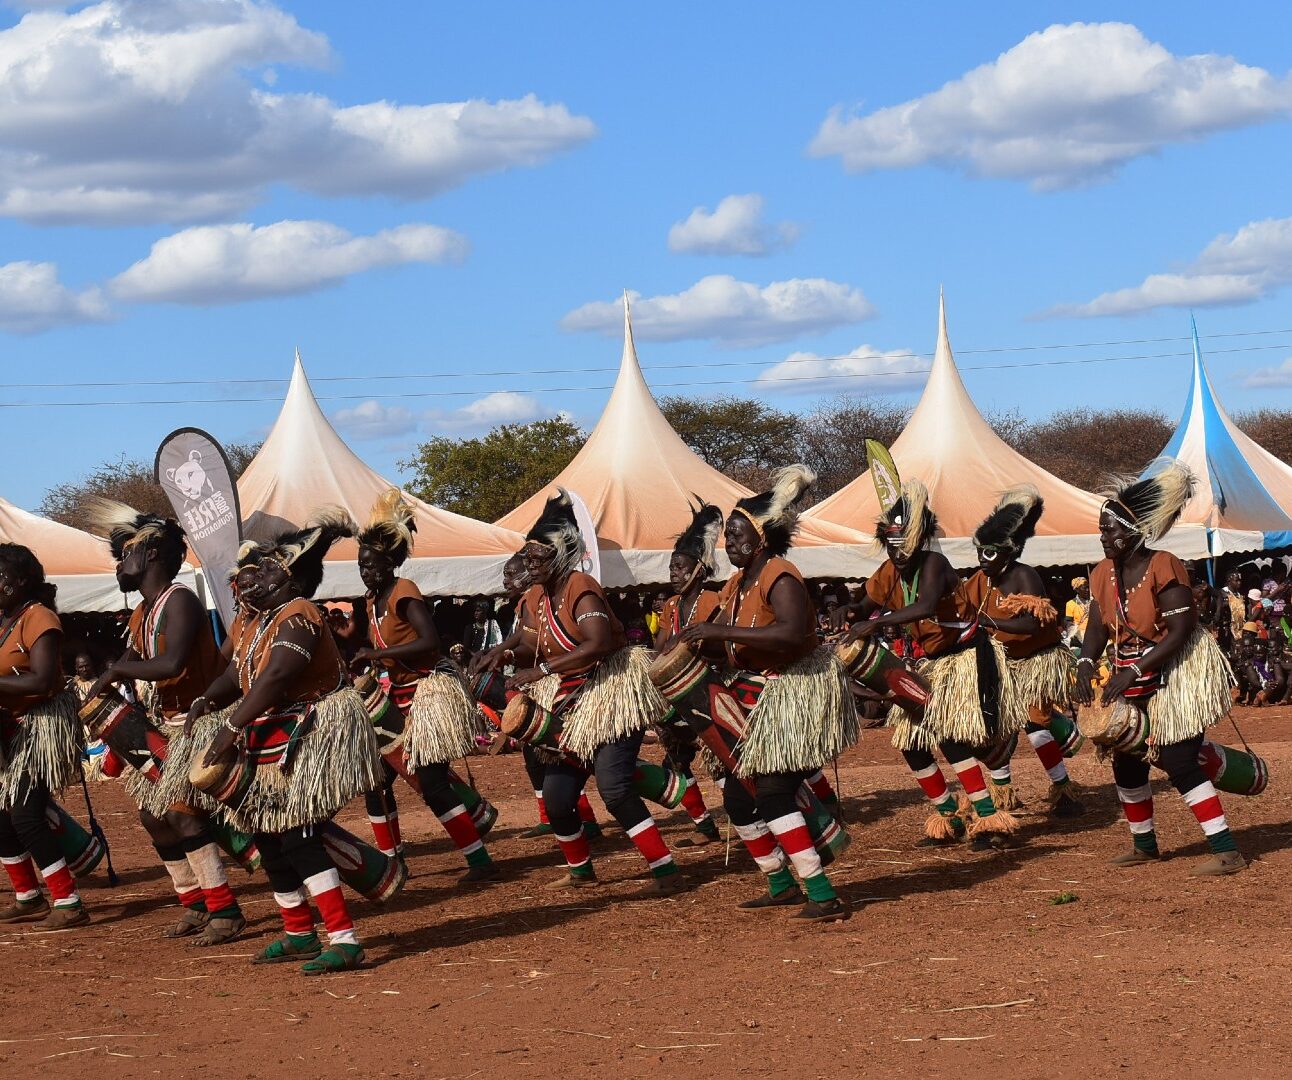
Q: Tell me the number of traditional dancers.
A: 12